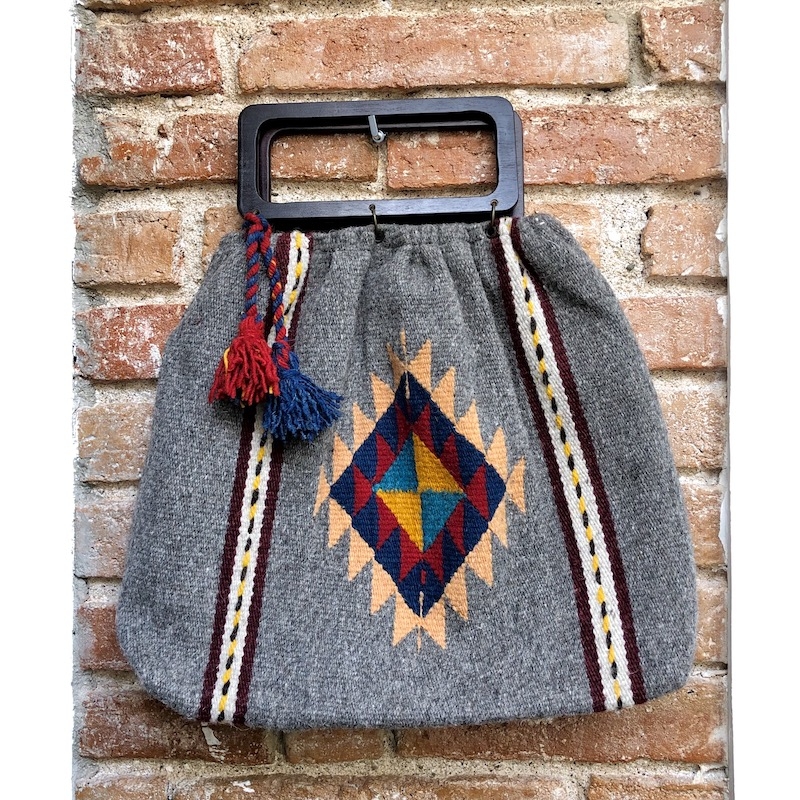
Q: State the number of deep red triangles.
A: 10